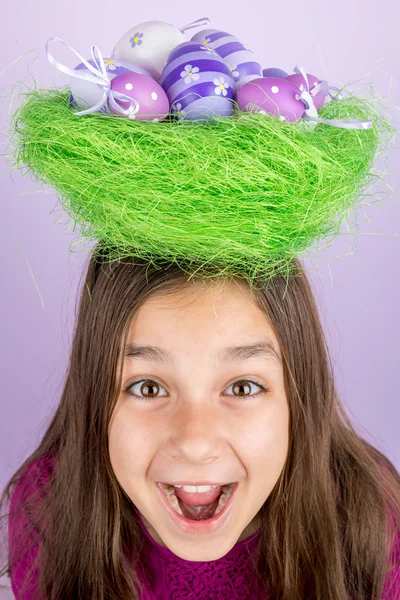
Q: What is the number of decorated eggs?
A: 8